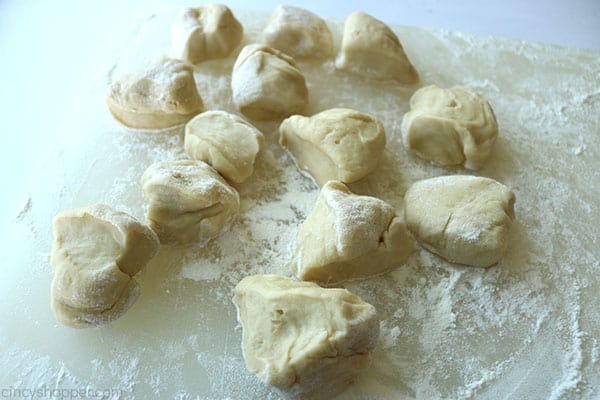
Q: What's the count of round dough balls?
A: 13